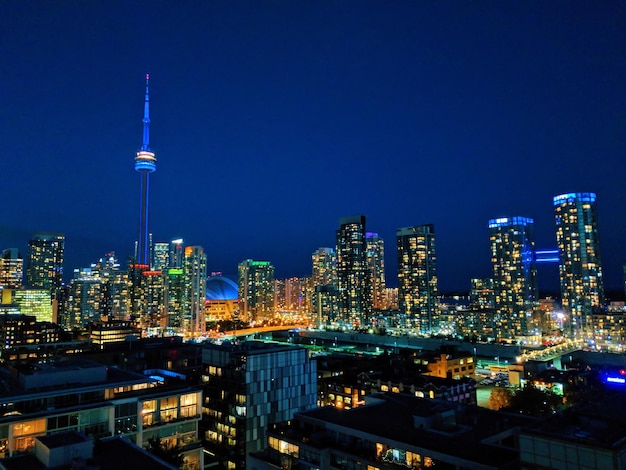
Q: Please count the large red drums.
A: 0